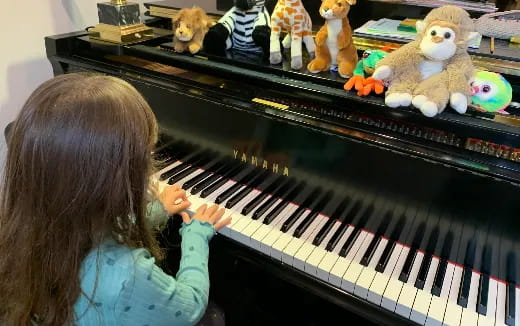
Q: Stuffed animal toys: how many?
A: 7